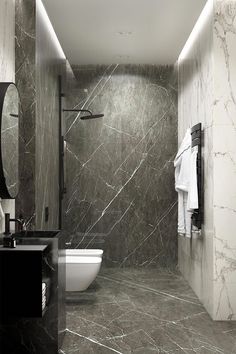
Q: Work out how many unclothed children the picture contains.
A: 0